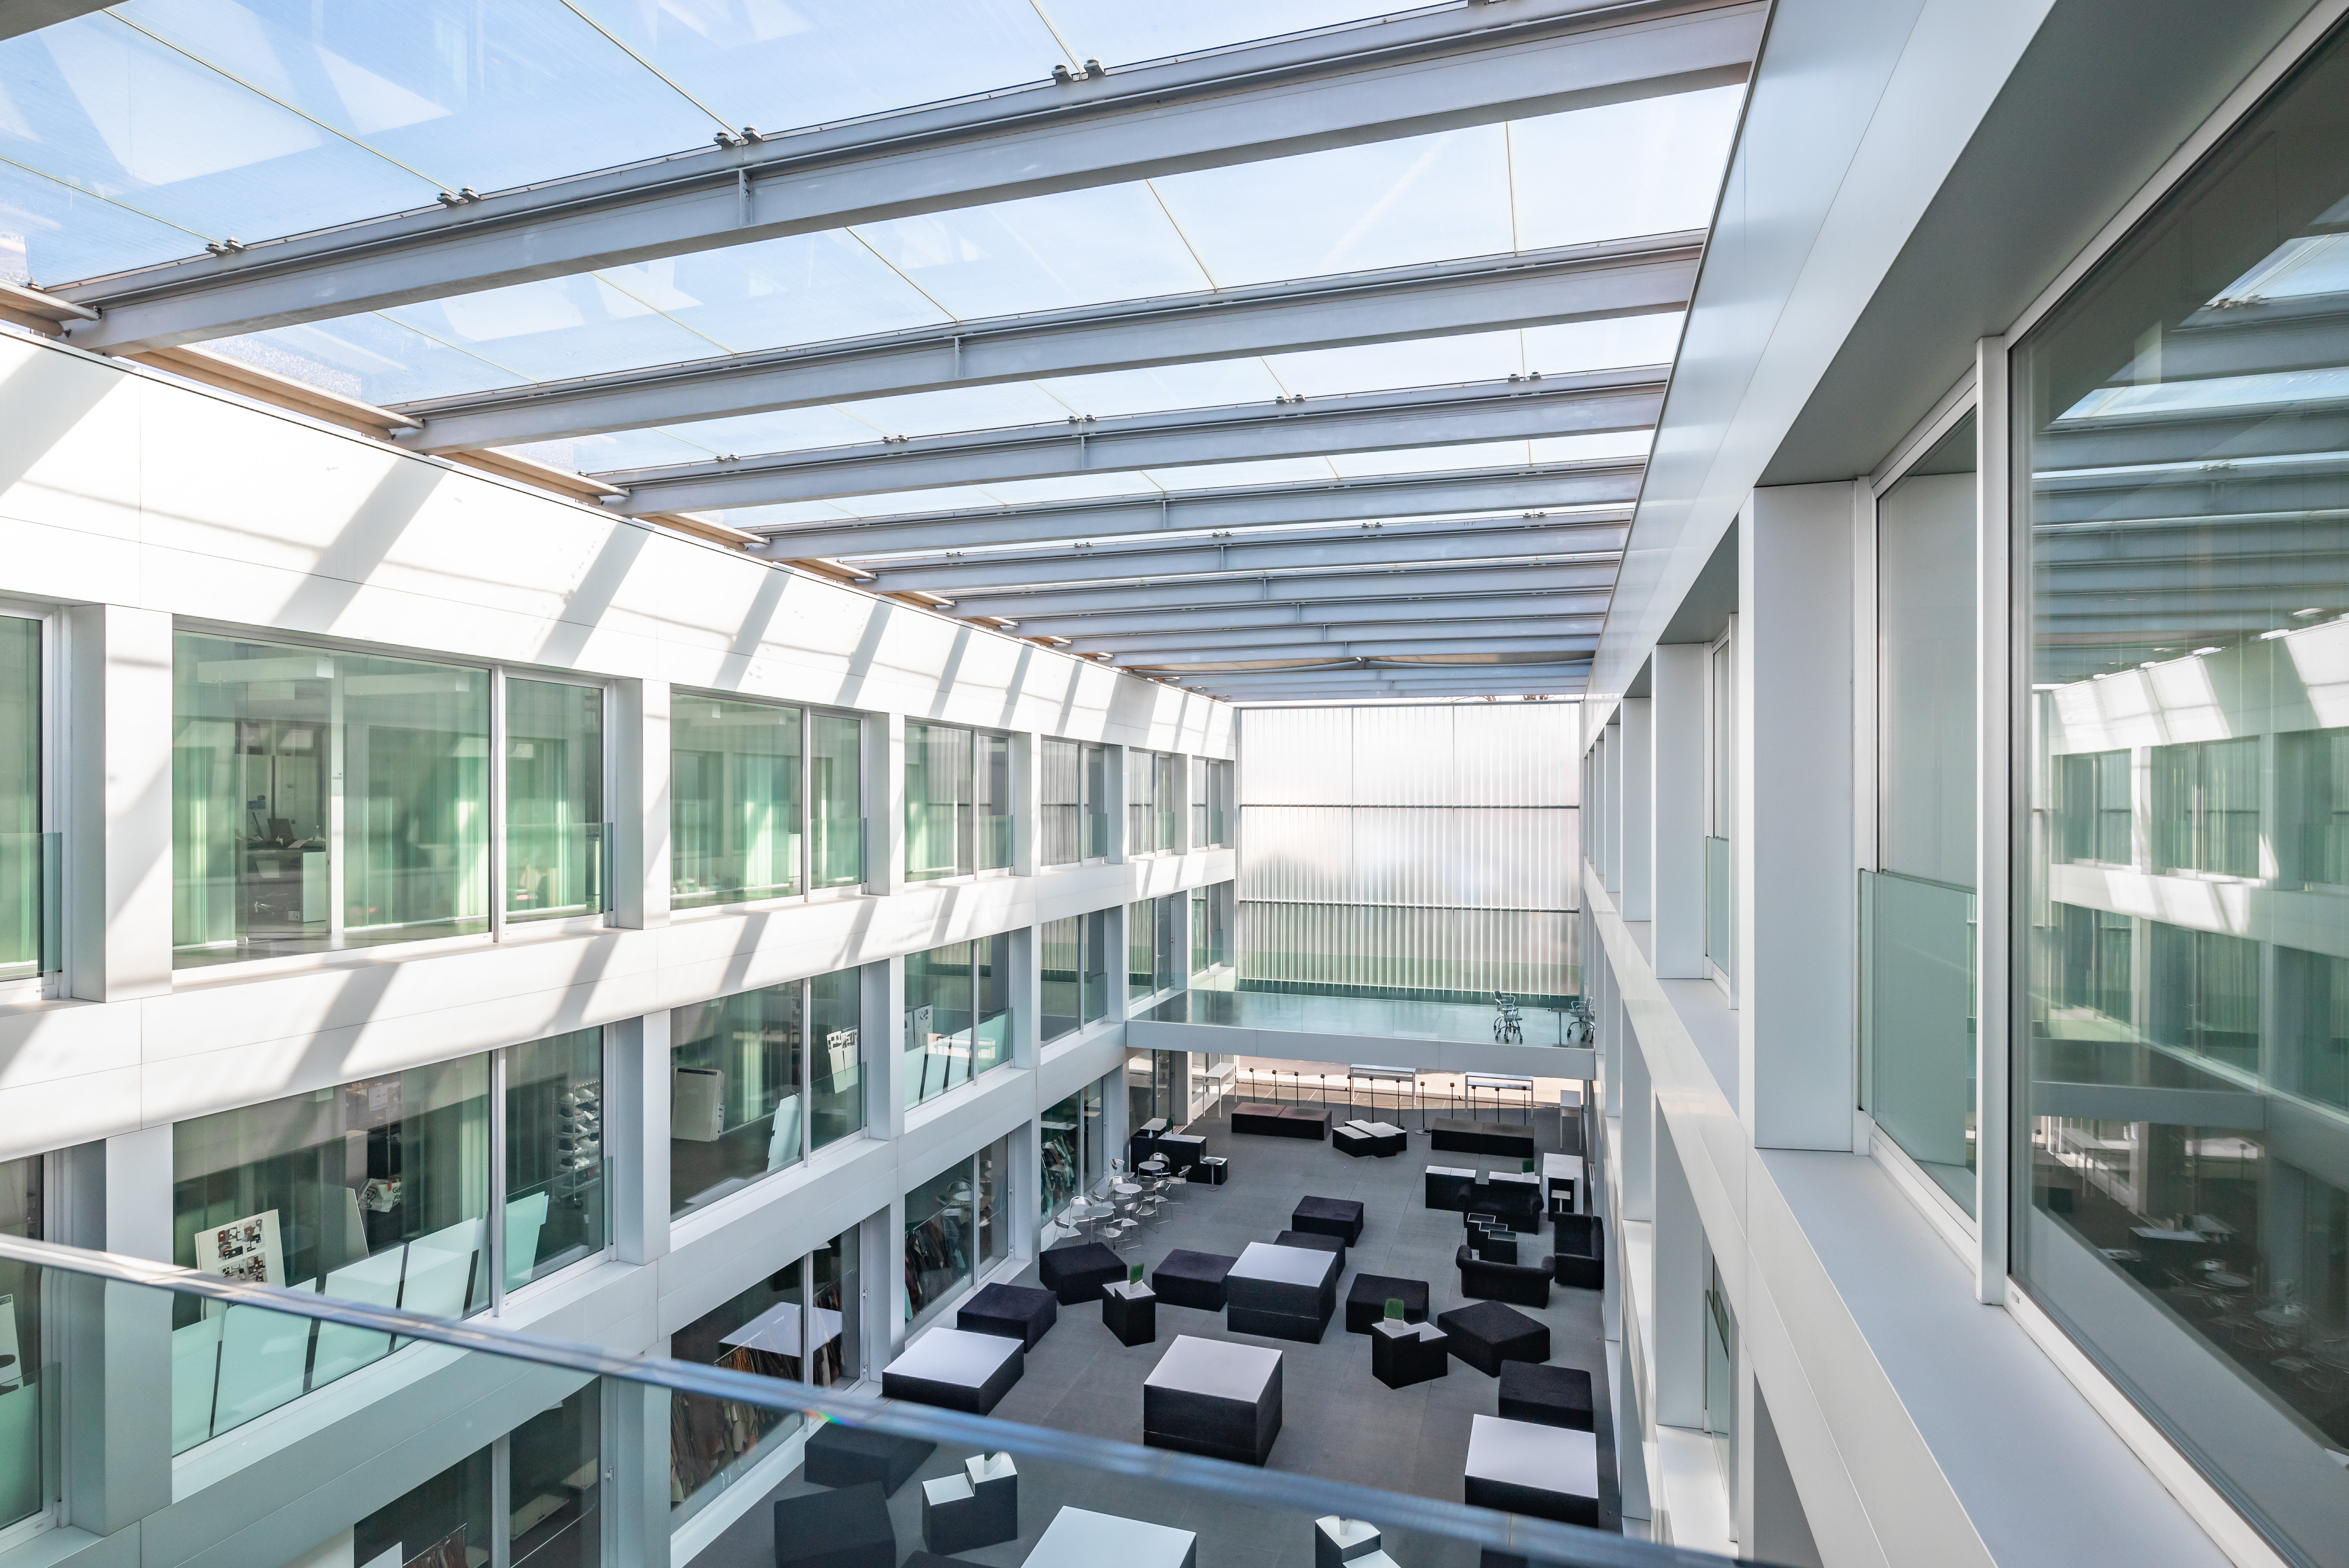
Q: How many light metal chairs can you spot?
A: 12